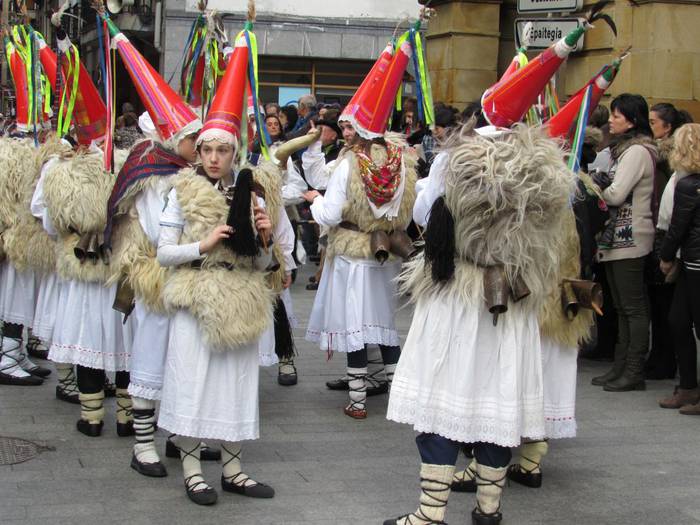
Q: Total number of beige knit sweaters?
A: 1